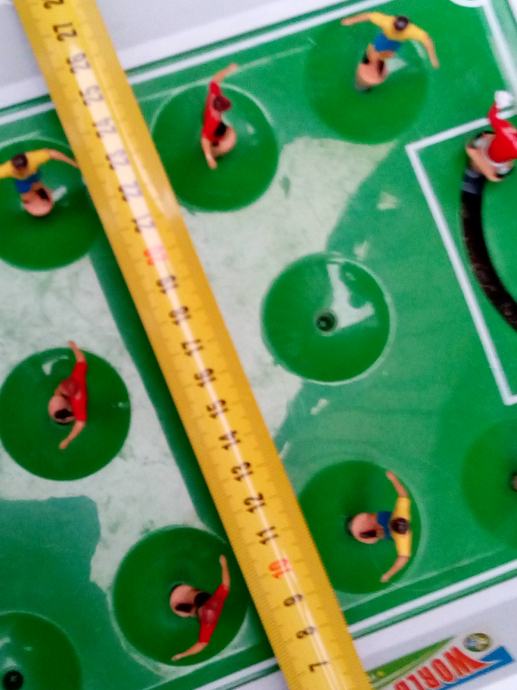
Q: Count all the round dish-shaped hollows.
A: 9